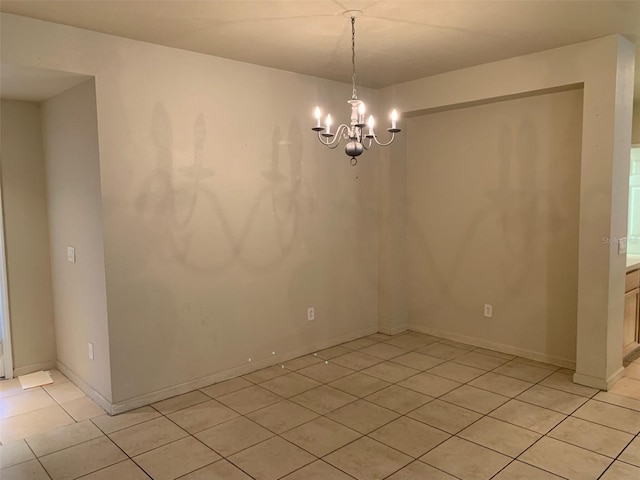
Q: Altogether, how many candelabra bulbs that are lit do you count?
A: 5